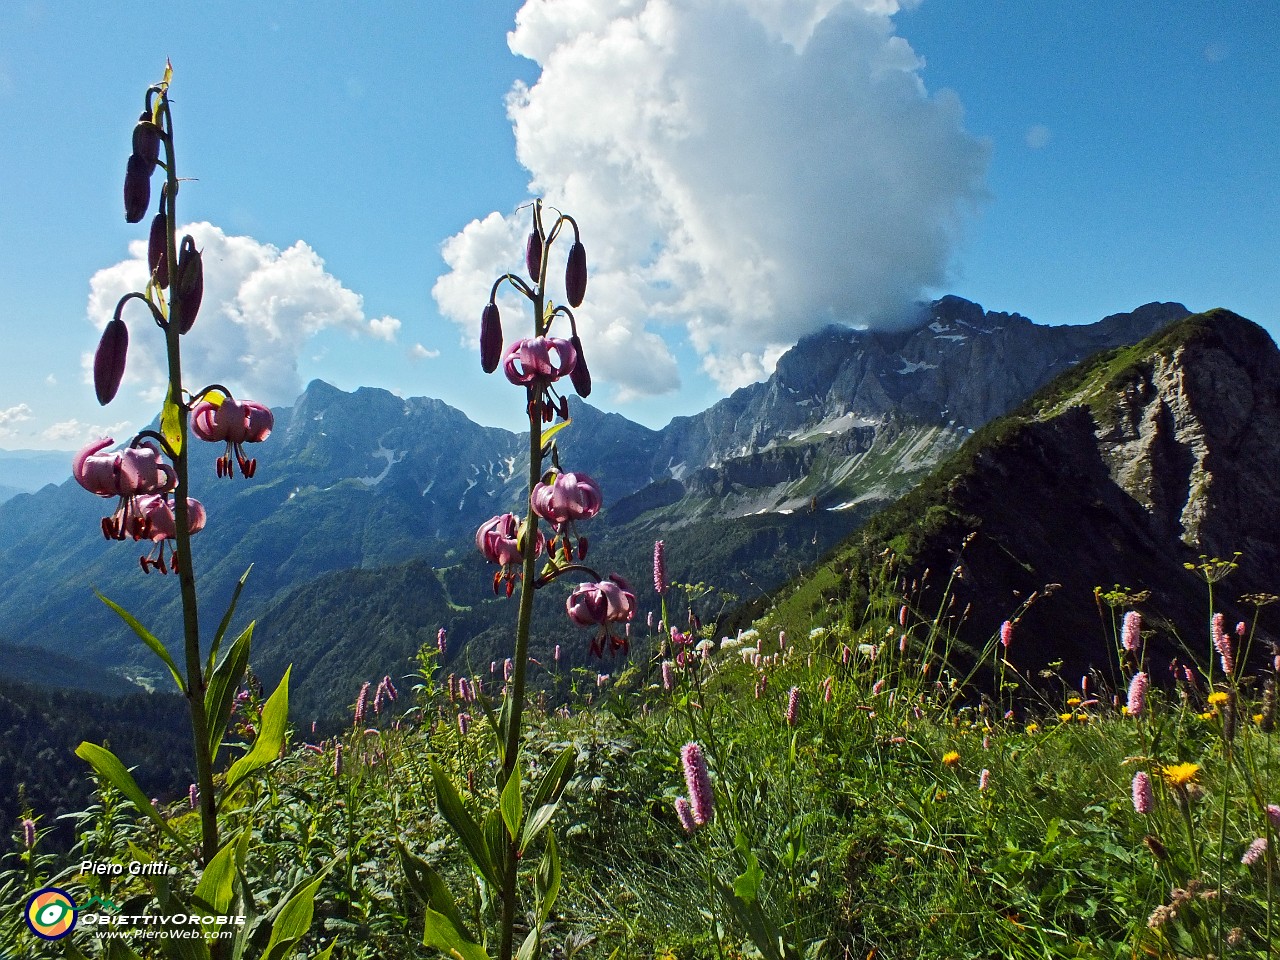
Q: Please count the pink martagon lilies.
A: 7